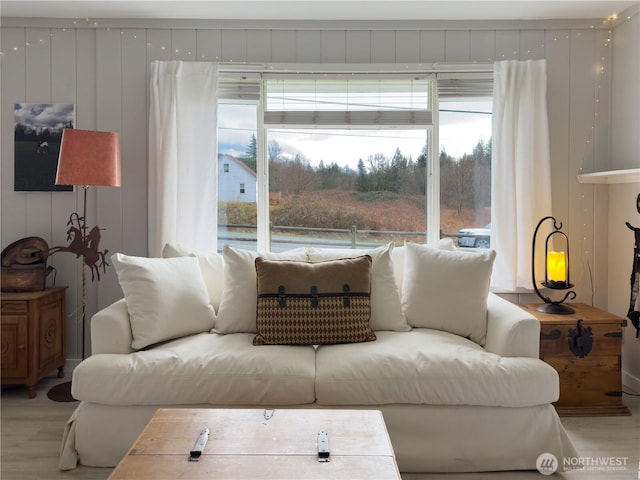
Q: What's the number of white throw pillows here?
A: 4